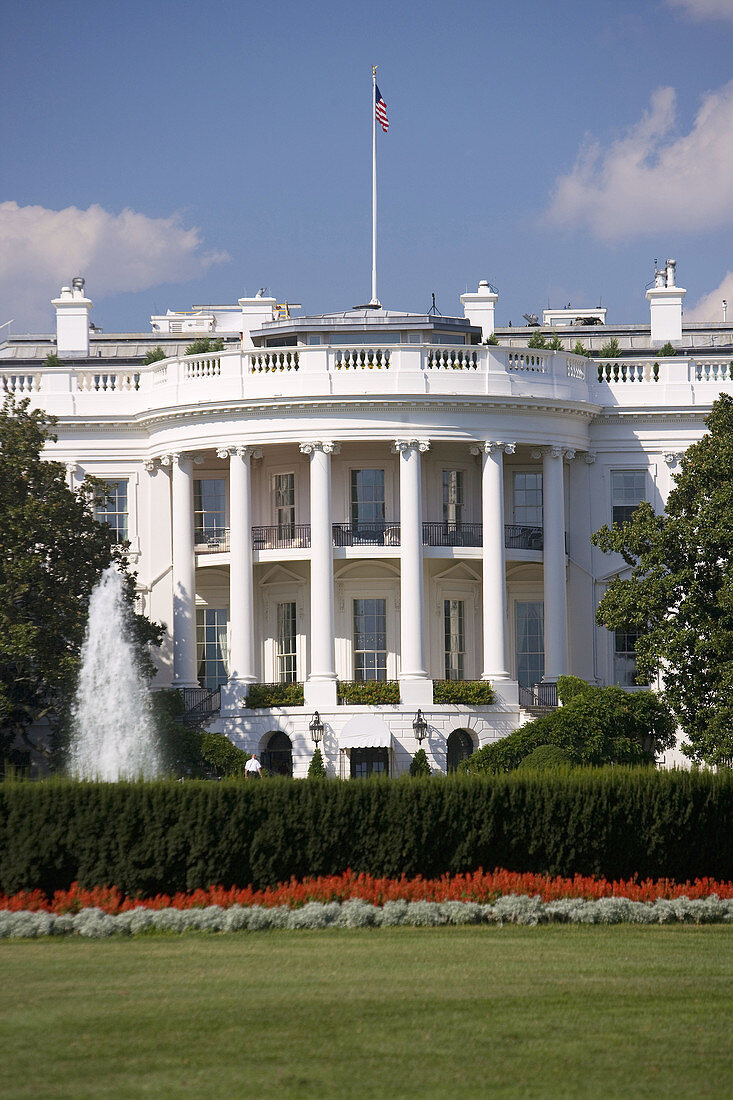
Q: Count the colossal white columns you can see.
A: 6